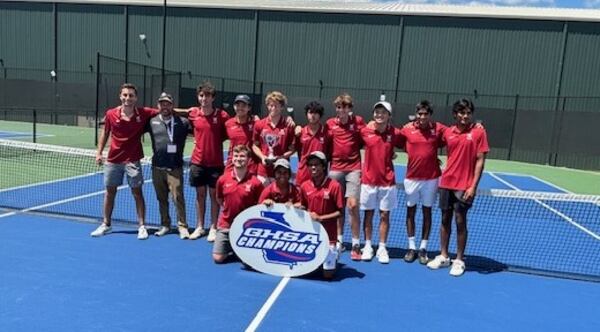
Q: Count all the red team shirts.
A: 12